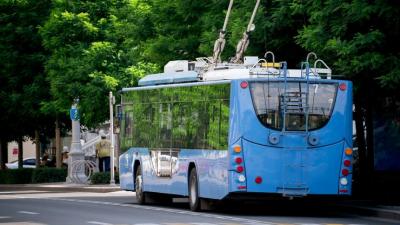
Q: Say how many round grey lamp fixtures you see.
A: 2